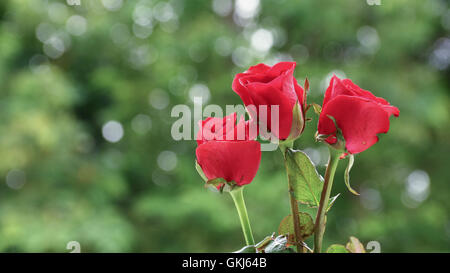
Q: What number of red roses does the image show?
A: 3